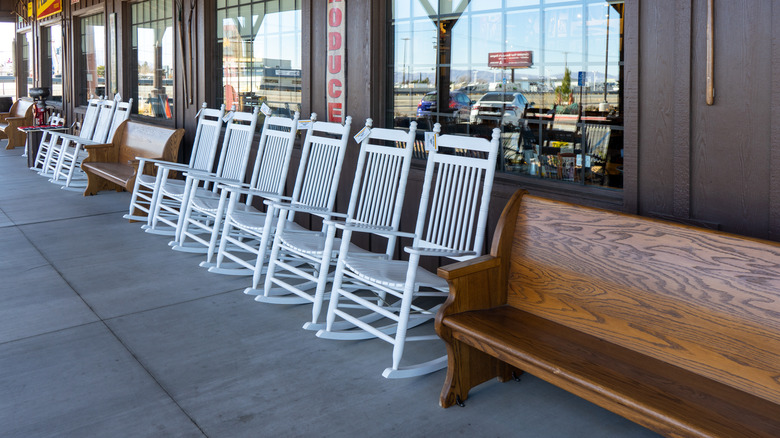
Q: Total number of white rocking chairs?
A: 9